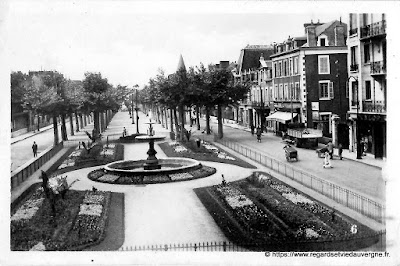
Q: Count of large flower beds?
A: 4